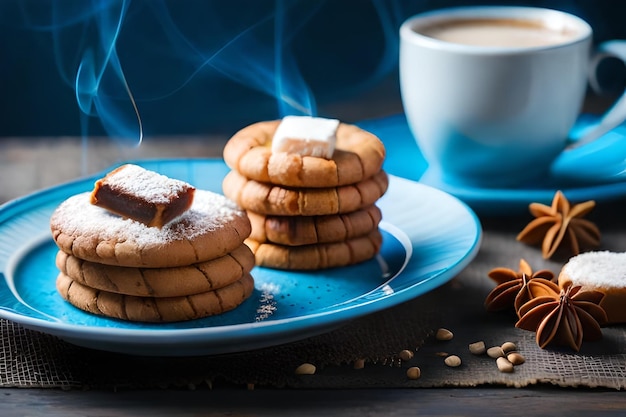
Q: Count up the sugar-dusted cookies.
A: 2